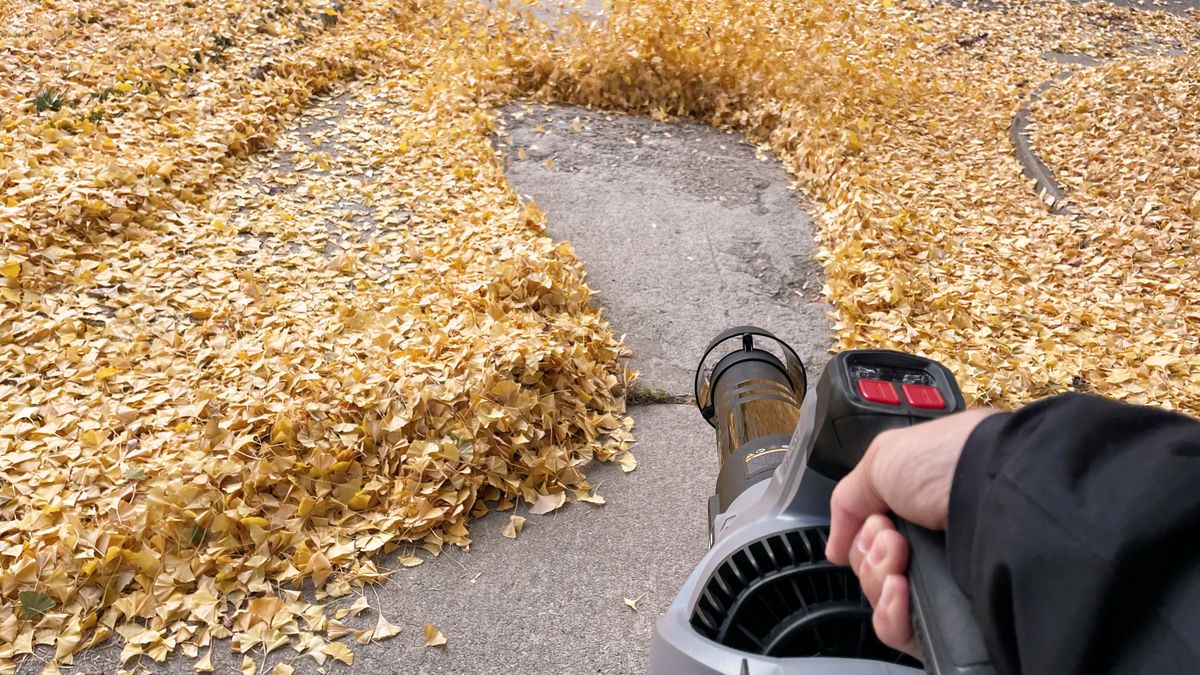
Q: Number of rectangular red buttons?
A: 2